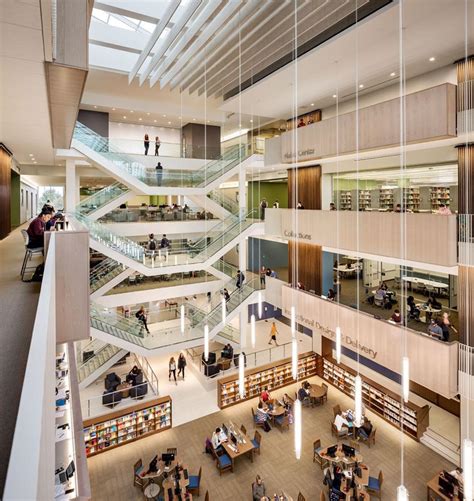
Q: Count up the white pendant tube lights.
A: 14